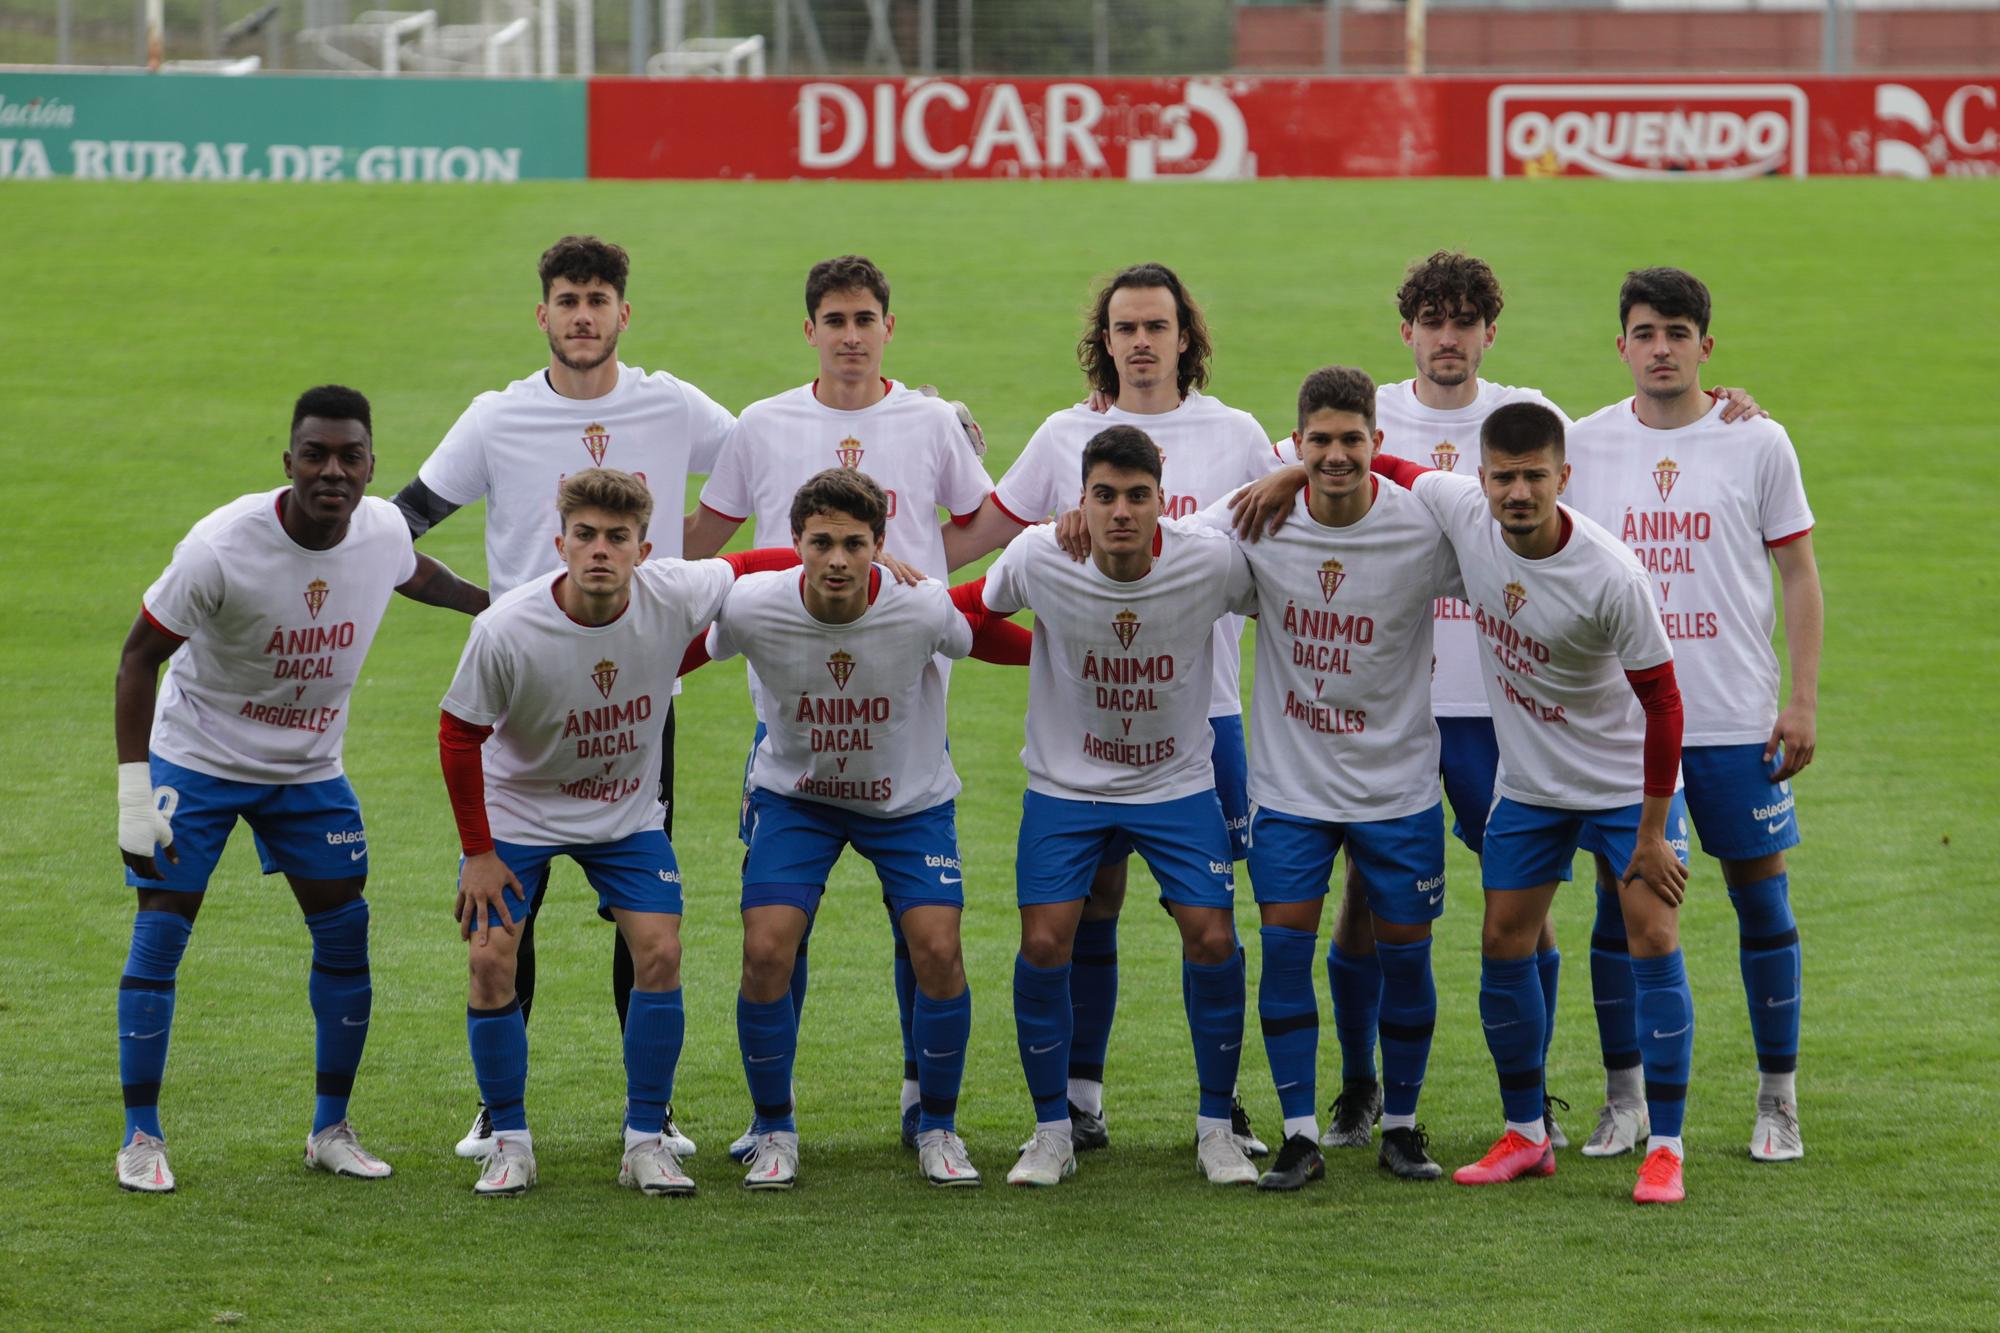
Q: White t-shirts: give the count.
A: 11